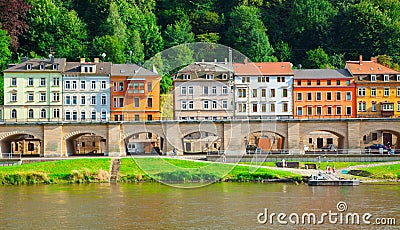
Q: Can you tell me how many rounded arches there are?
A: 7